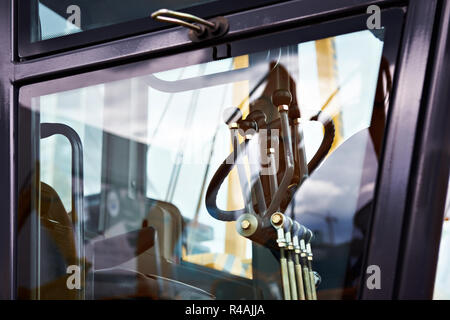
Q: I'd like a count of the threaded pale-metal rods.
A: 5